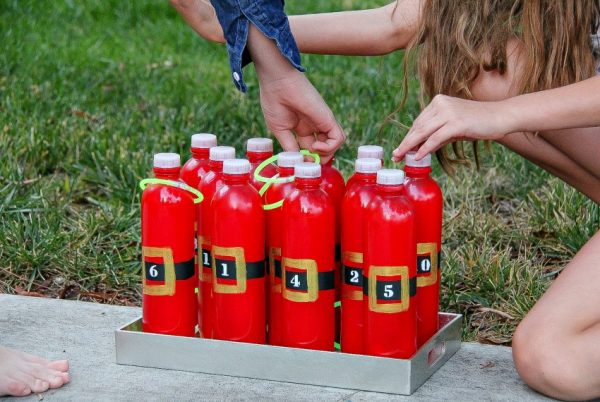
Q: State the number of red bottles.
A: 12